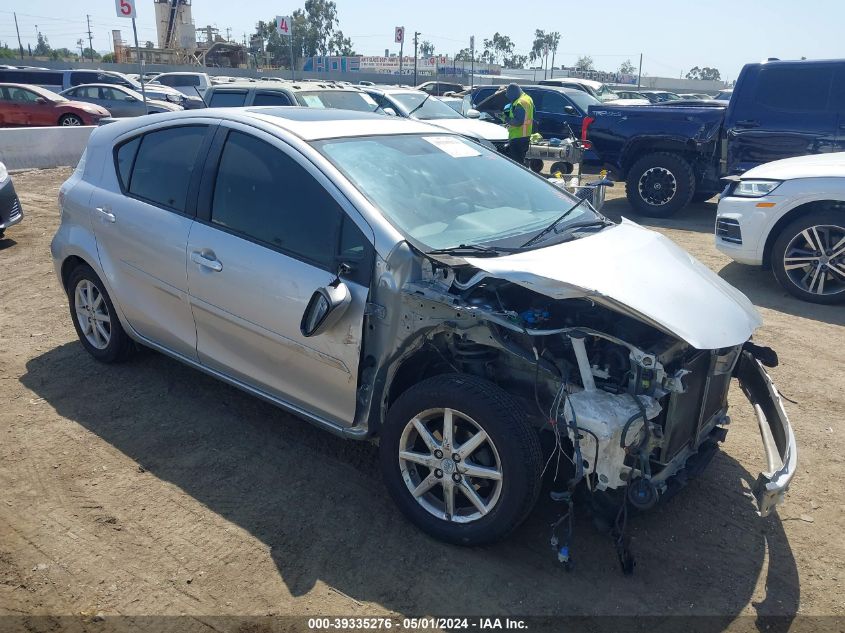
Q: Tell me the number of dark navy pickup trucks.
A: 1